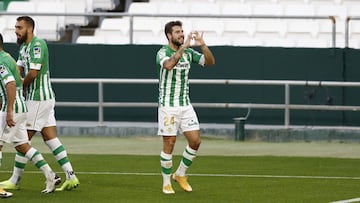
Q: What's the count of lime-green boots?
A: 2